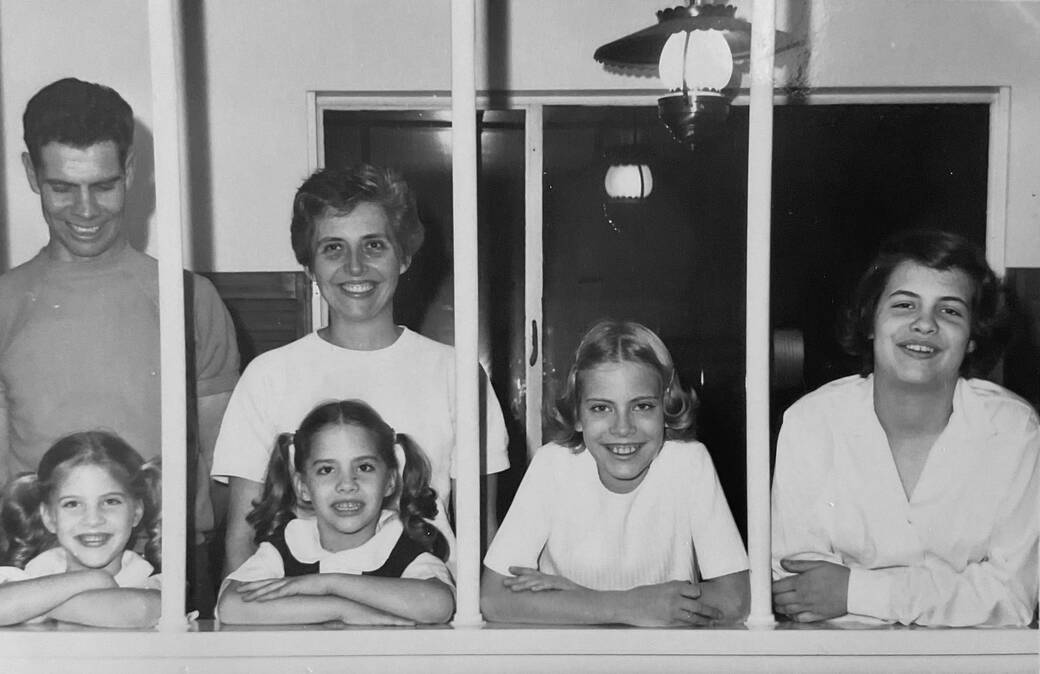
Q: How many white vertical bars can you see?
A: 3